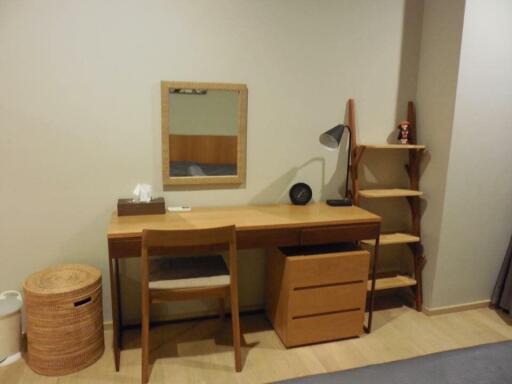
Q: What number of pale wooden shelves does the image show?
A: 4